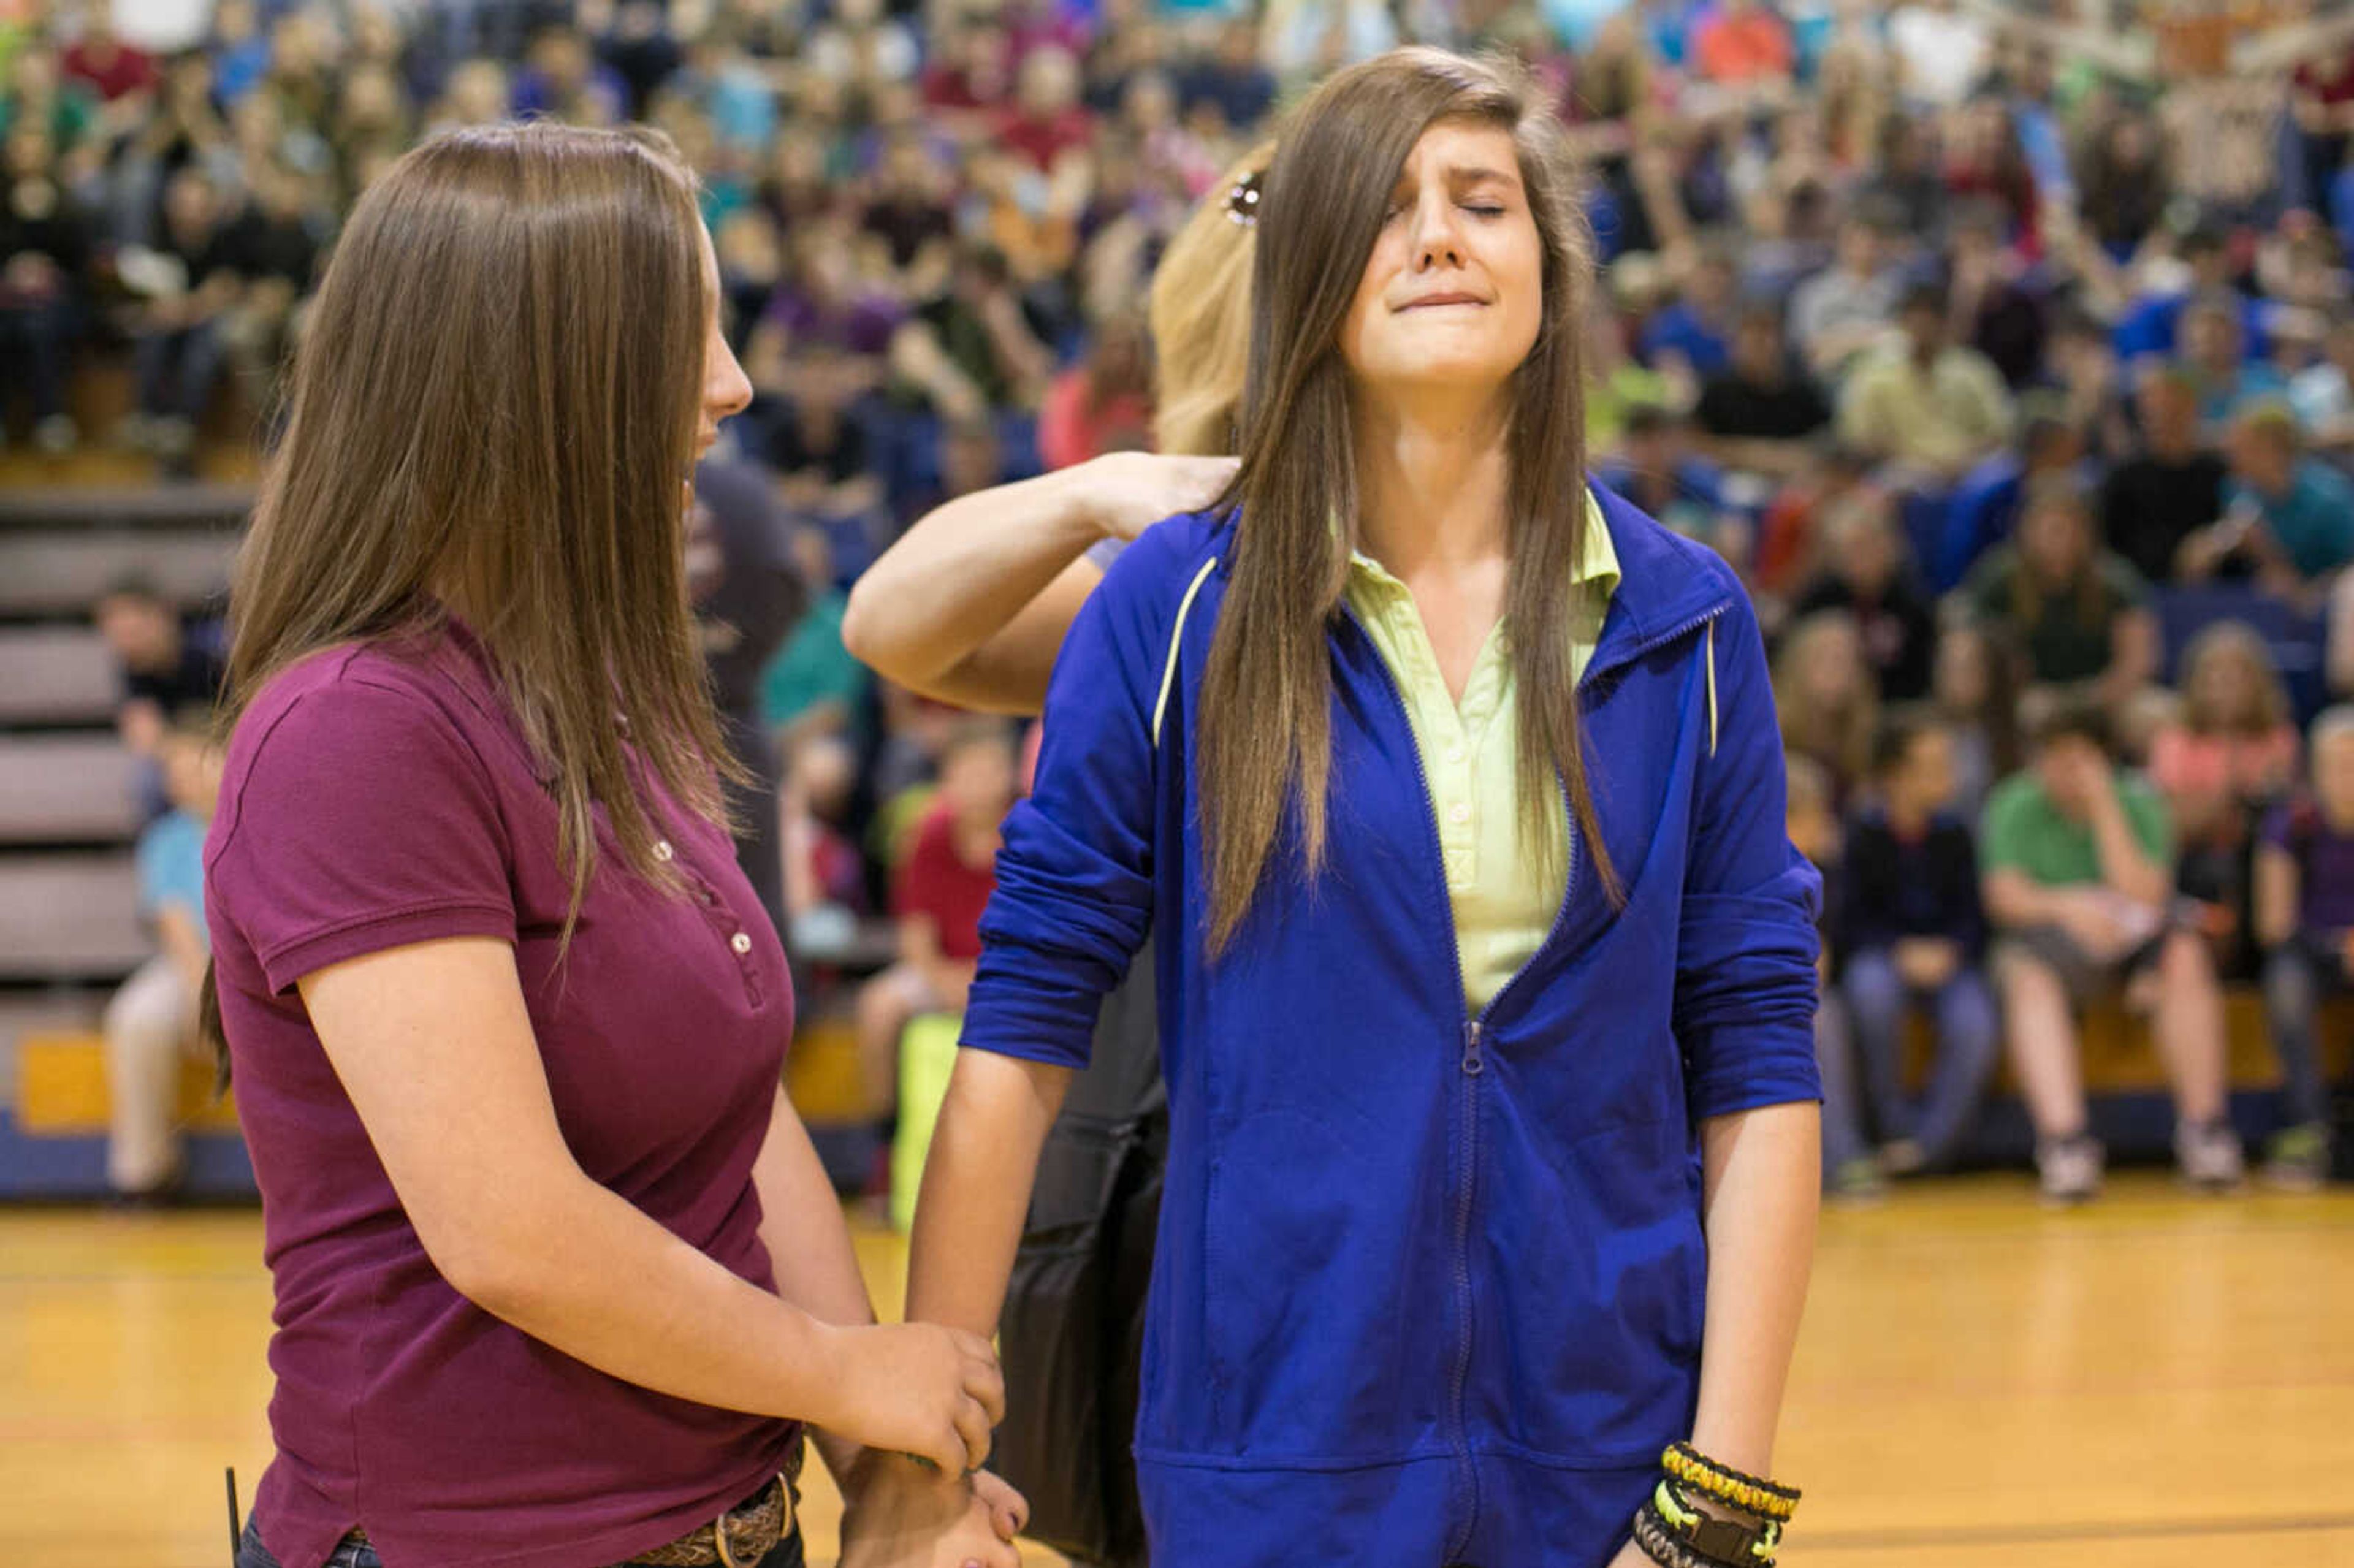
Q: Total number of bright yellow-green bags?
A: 1